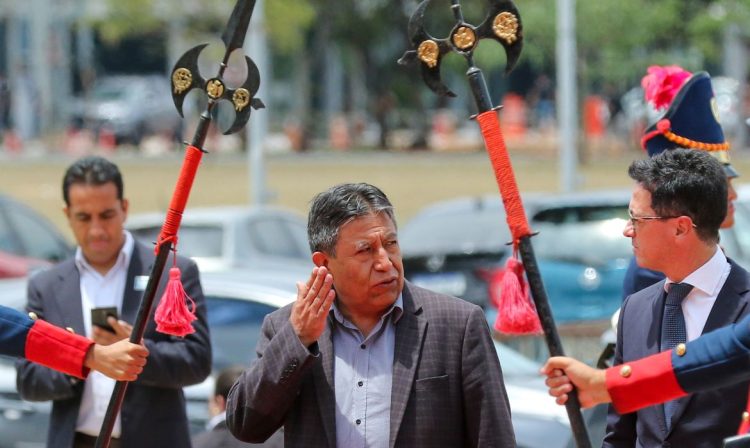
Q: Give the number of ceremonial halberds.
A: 2